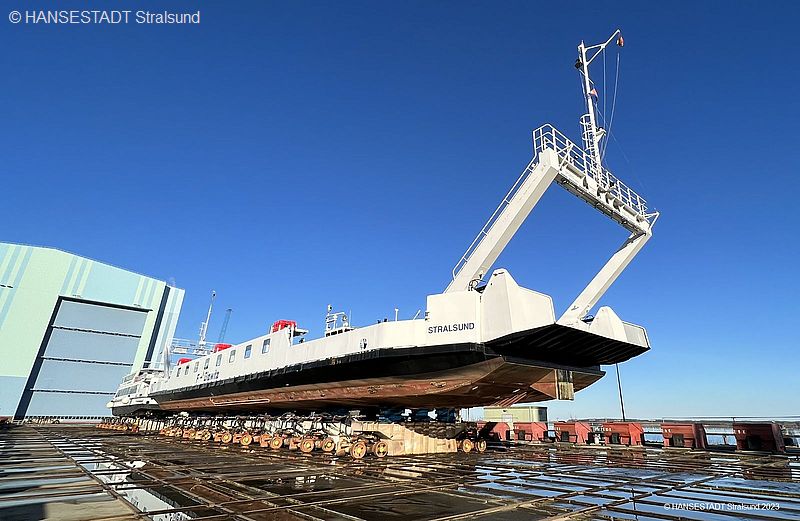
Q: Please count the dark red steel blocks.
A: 6